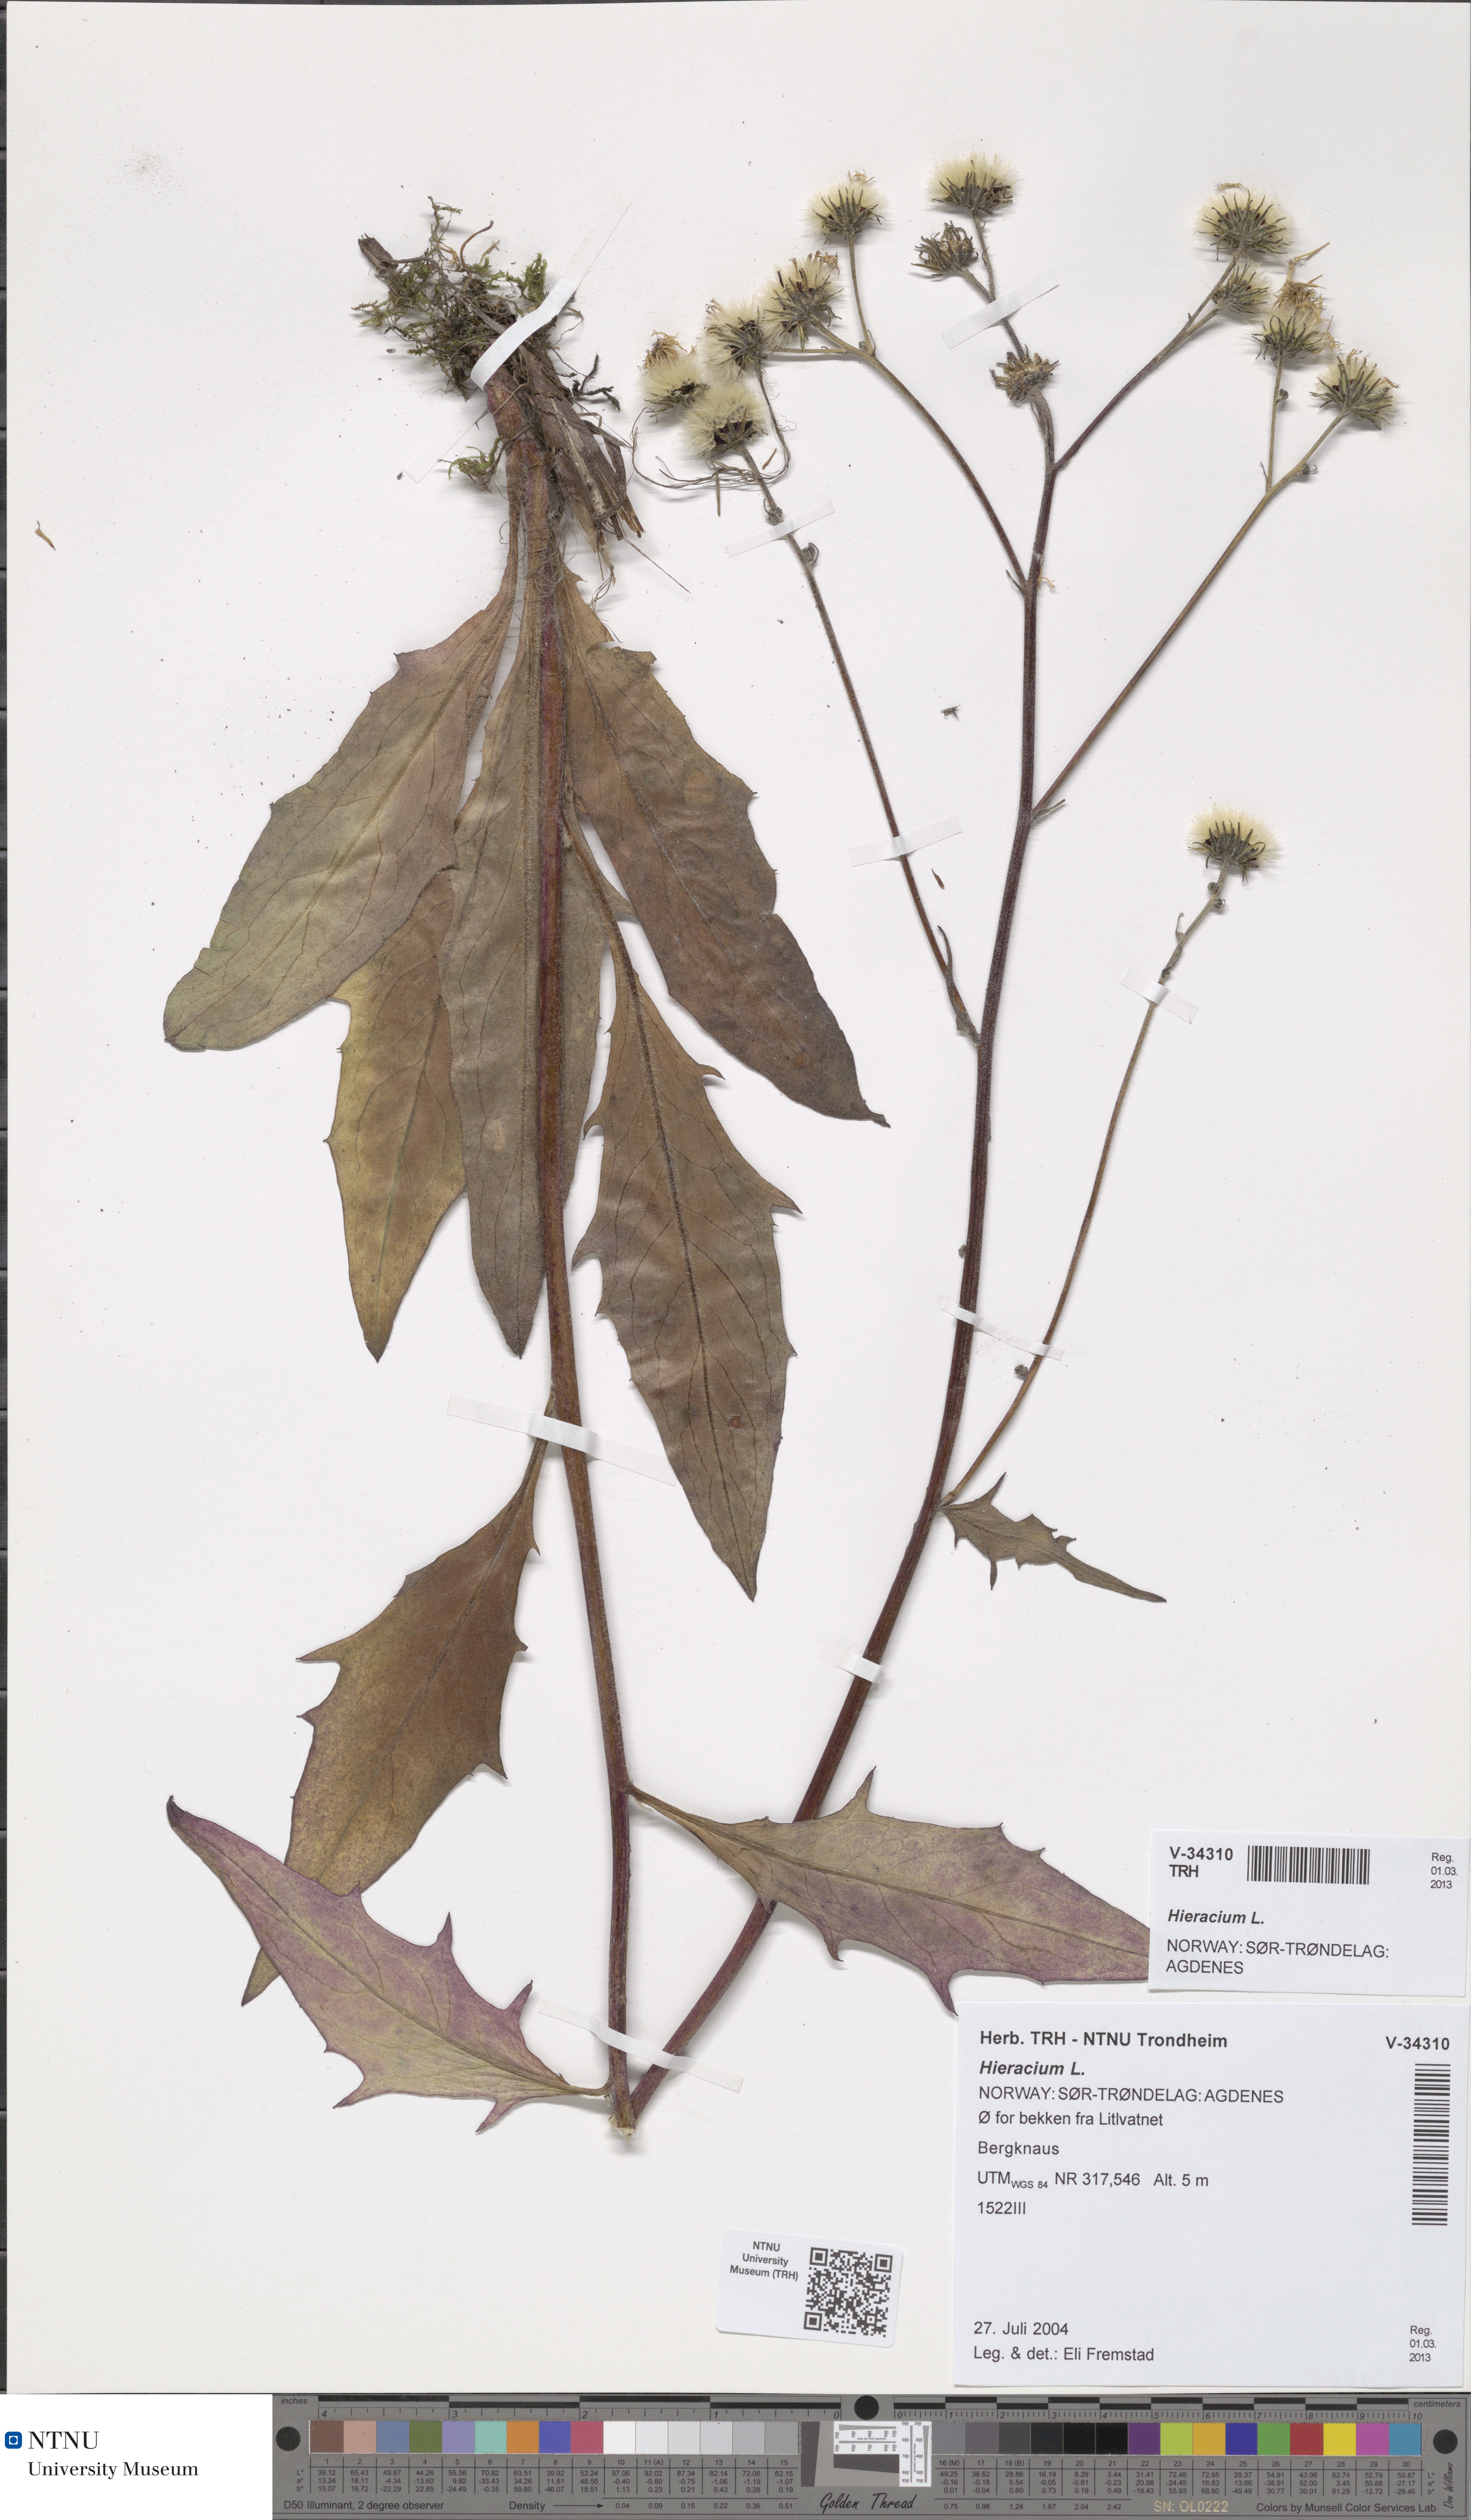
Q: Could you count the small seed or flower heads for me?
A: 13